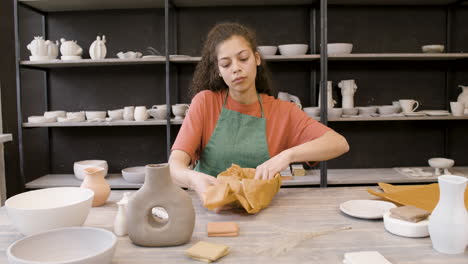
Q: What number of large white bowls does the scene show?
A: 2